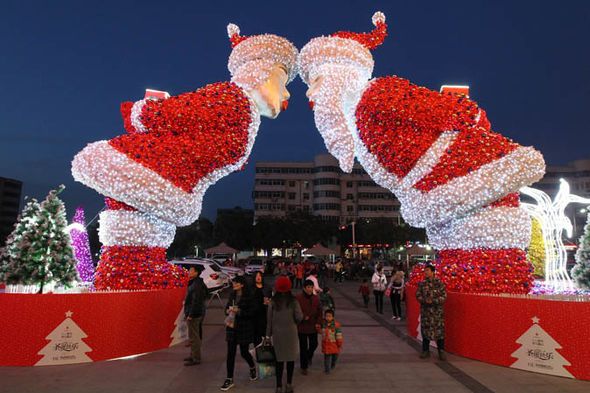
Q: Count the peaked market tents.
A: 3